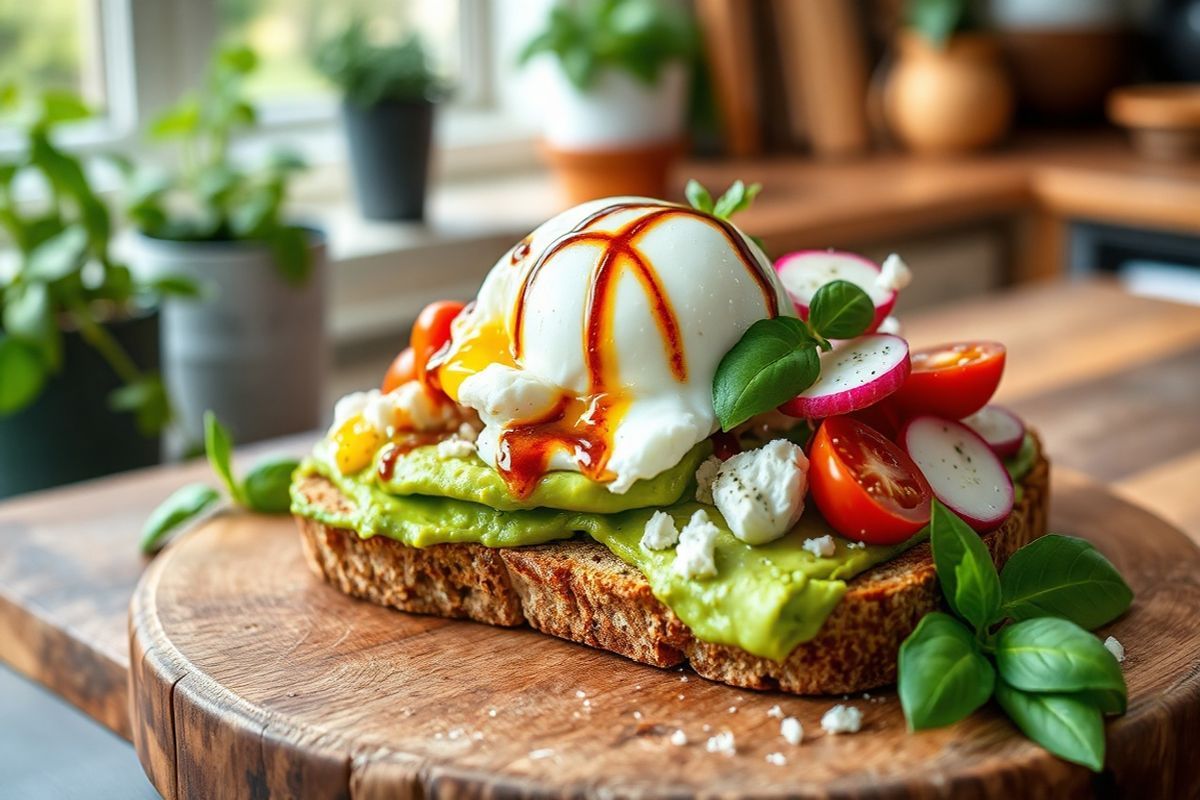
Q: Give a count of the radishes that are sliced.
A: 4